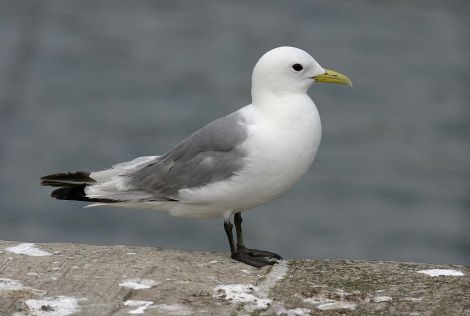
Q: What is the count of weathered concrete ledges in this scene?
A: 1